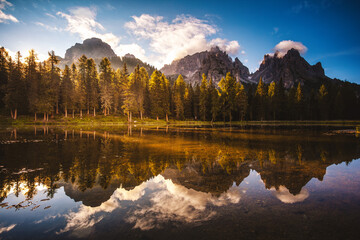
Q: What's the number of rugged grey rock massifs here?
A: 3